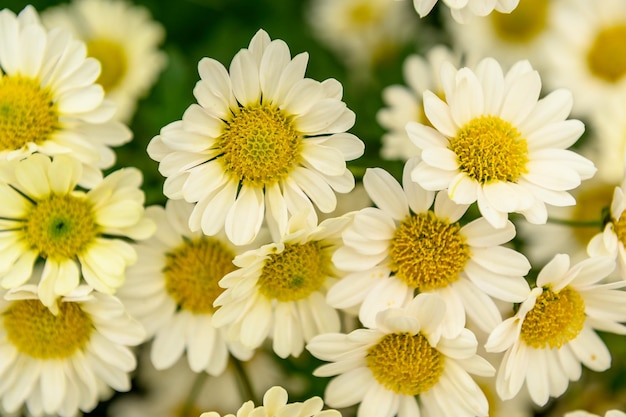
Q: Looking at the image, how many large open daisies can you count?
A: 10